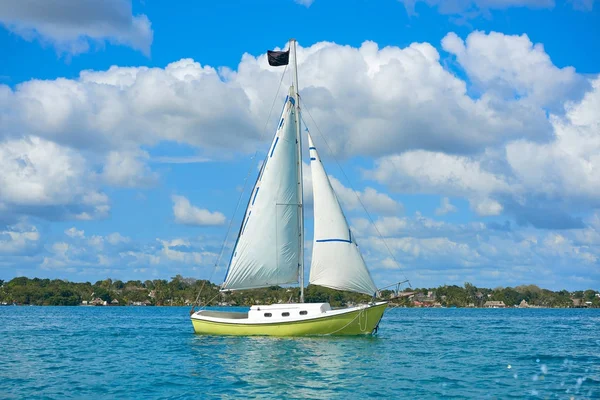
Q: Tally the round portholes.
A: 3